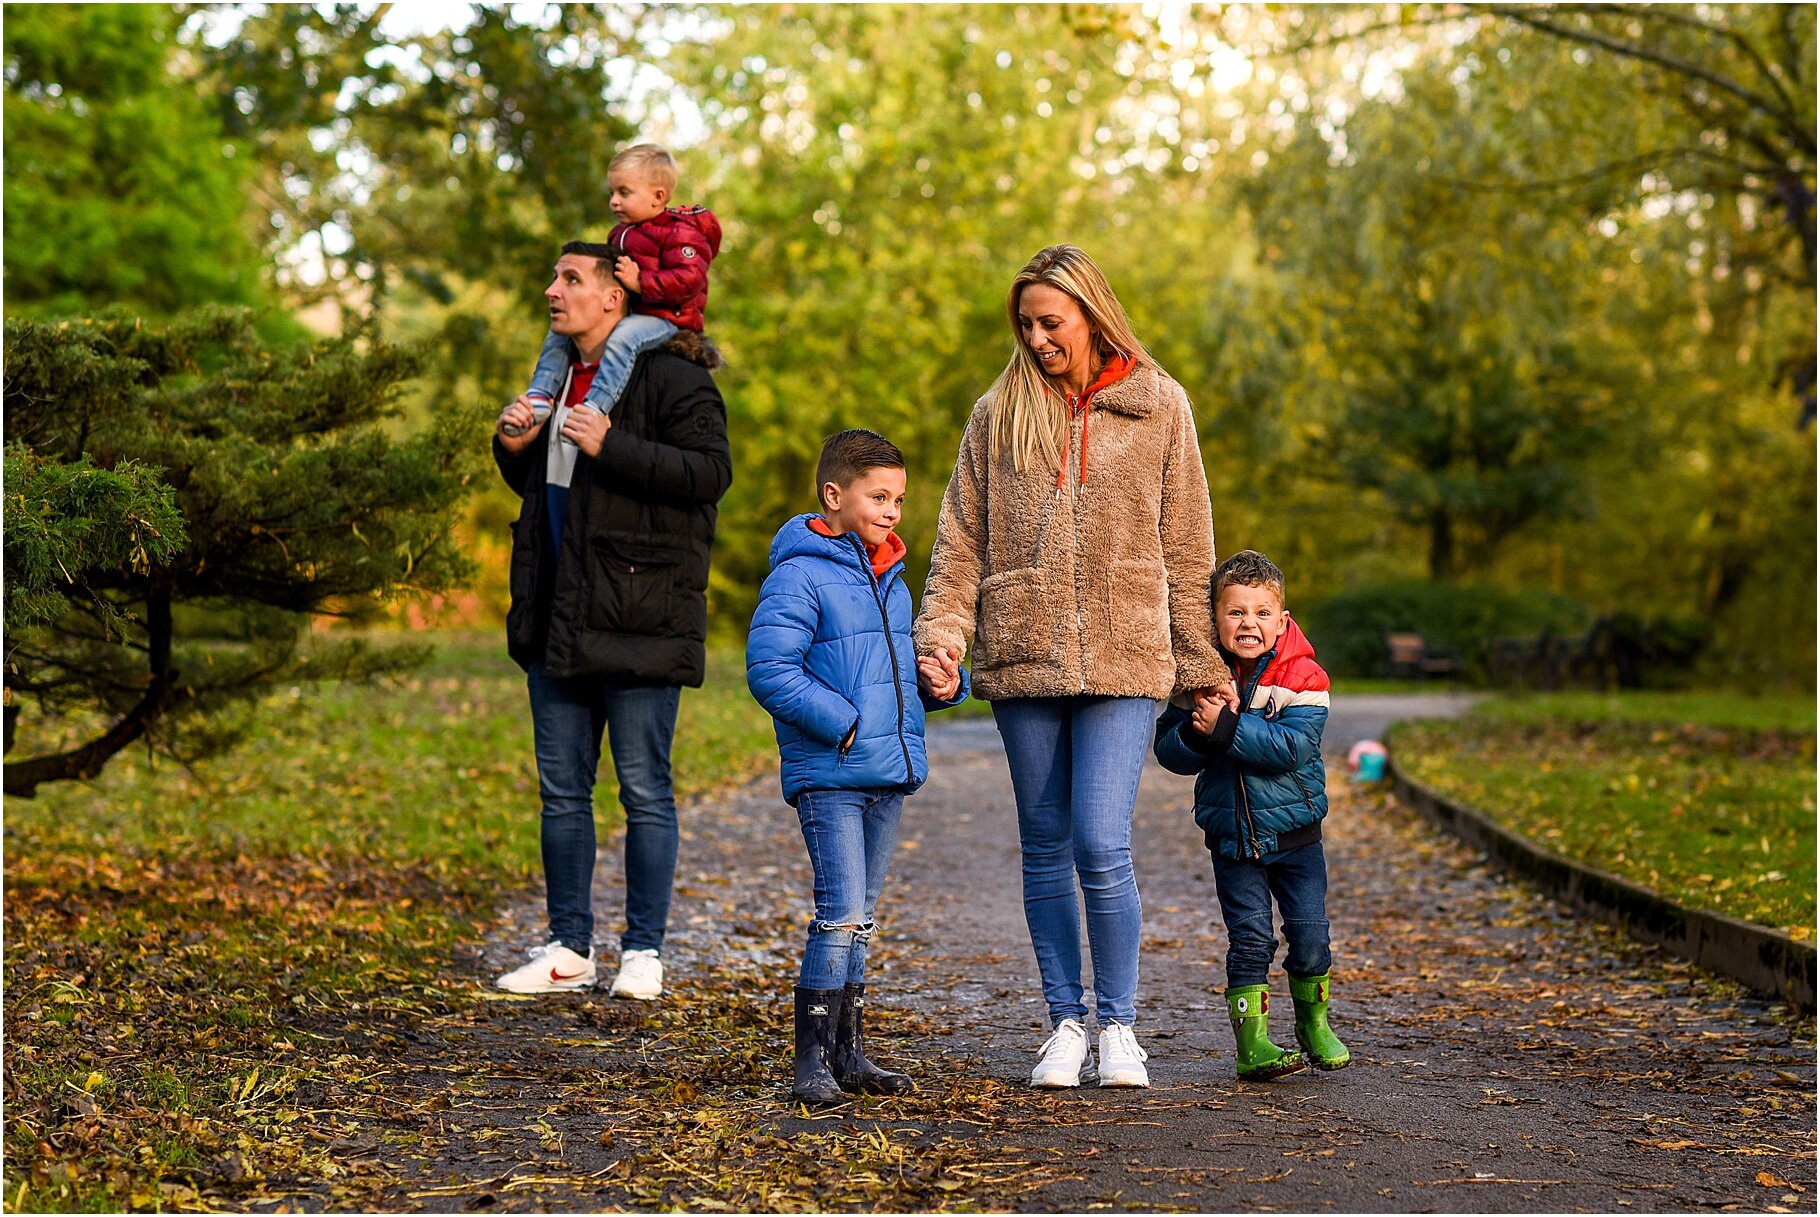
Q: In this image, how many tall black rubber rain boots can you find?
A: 2